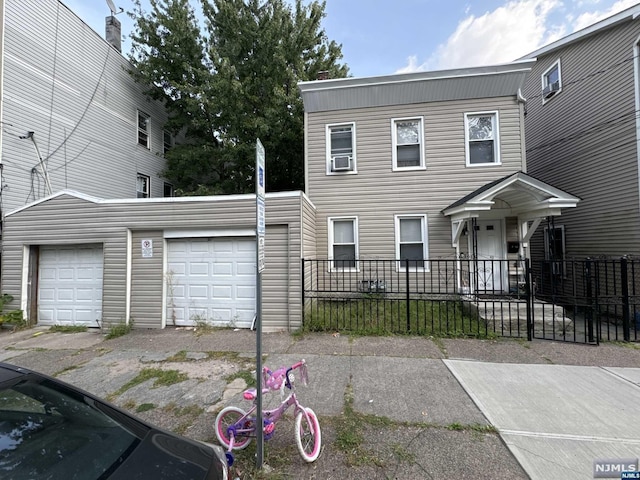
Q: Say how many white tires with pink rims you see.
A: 2